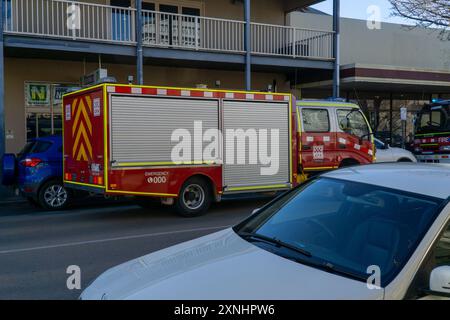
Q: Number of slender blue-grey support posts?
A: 4